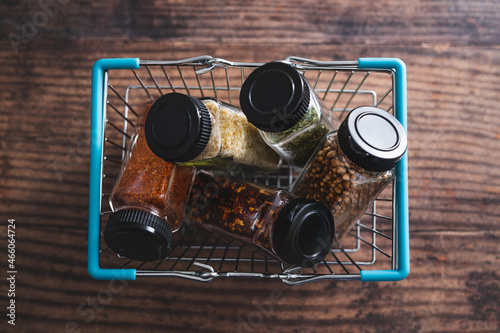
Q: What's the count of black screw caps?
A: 5